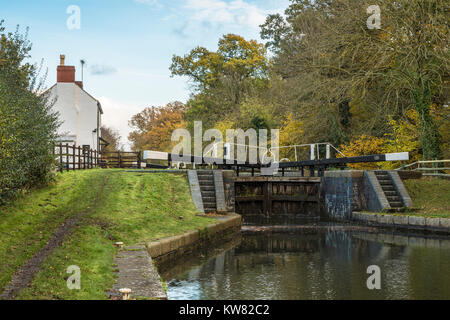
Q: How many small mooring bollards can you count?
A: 2